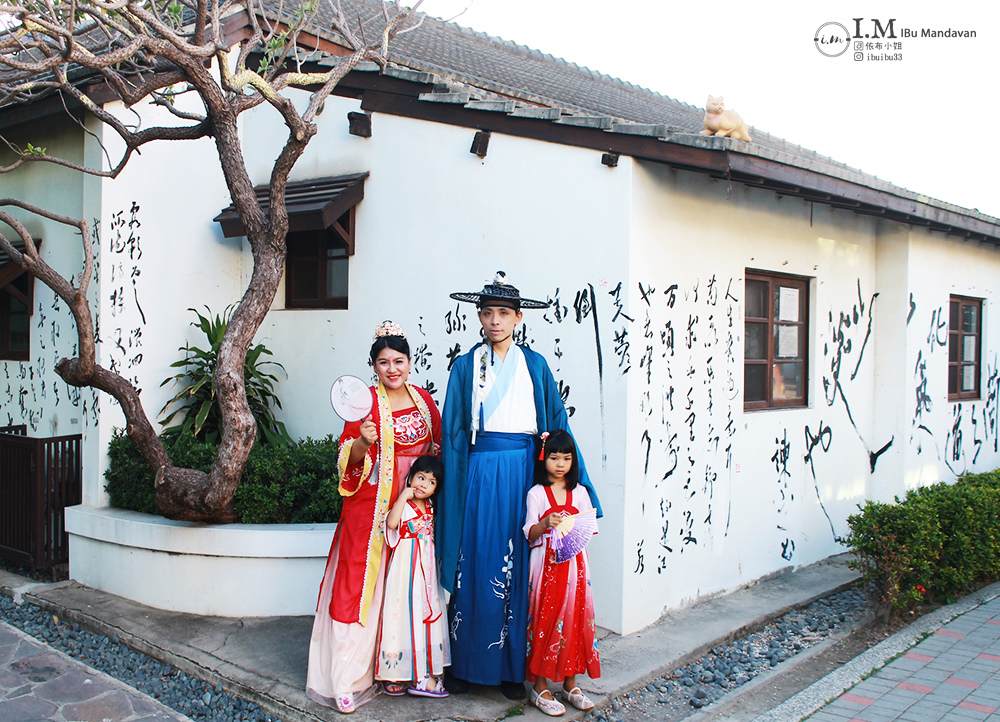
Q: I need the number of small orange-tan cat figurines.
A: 1